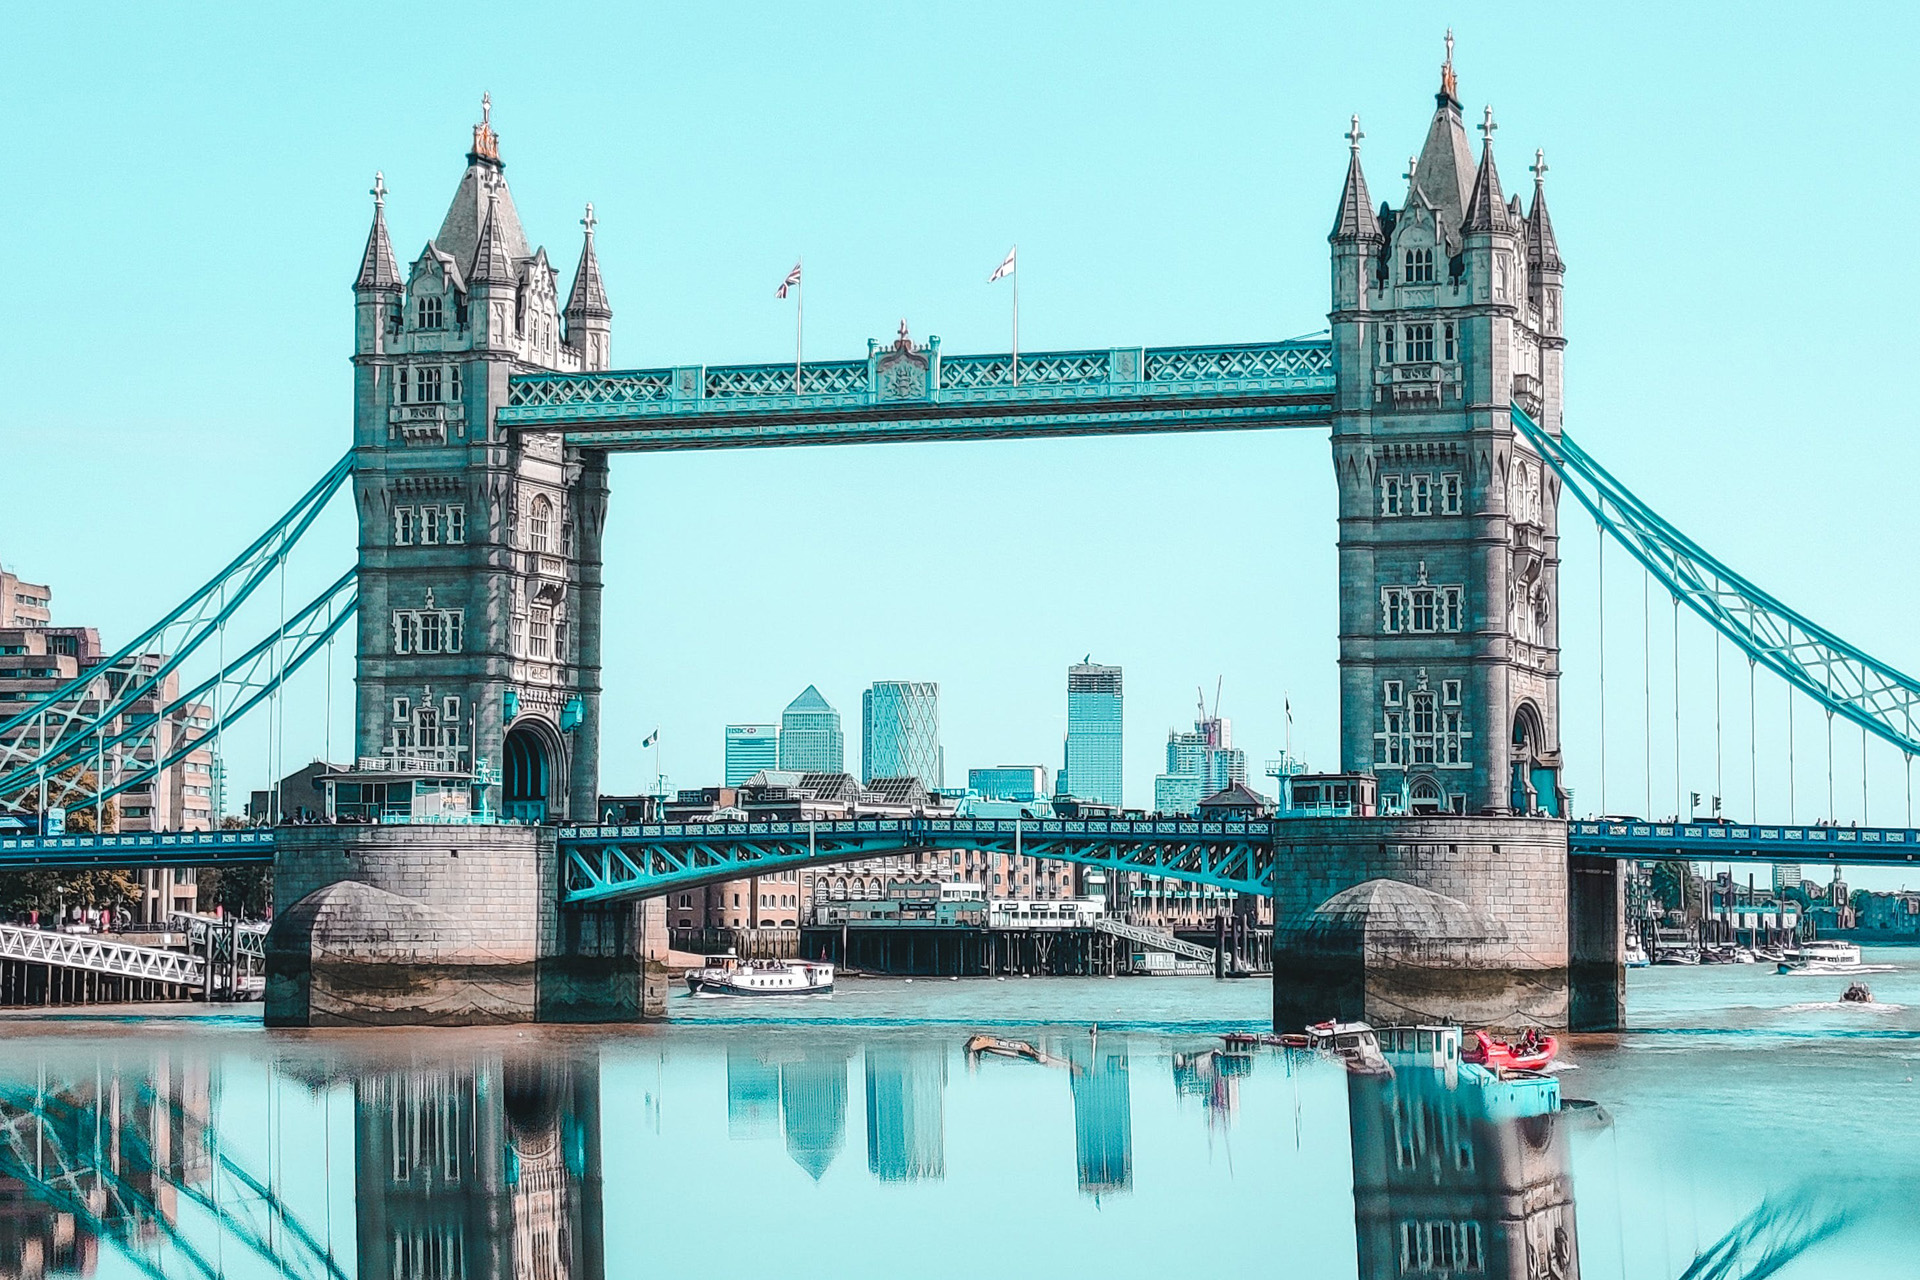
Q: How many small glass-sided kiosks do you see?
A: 2